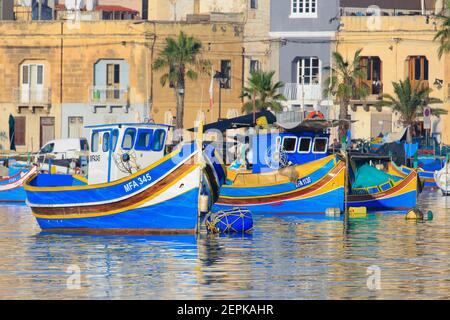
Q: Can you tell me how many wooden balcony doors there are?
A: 2